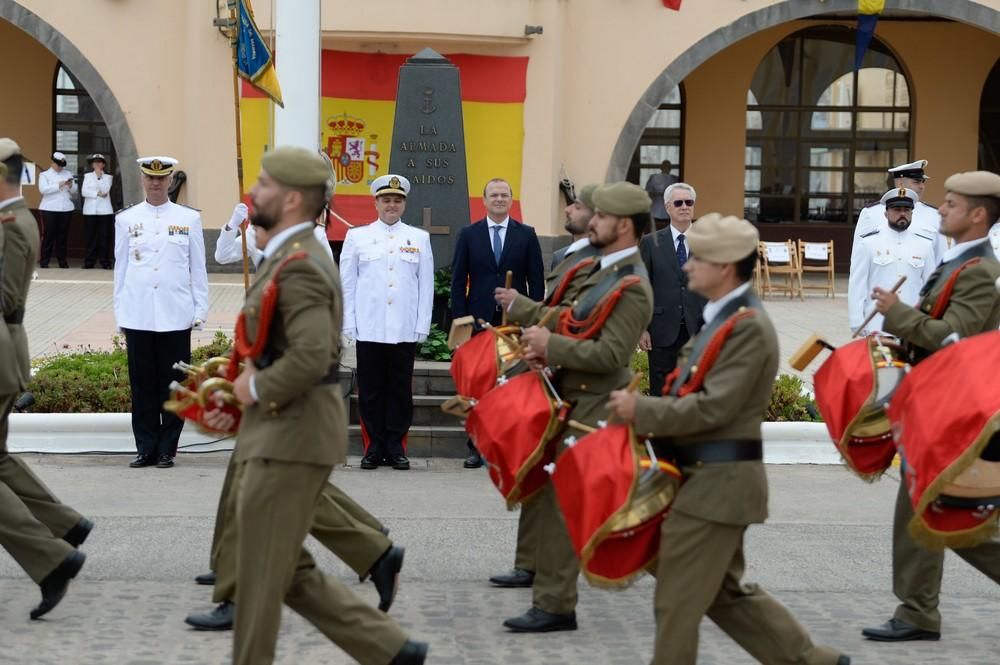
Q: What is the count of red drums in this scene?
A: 5